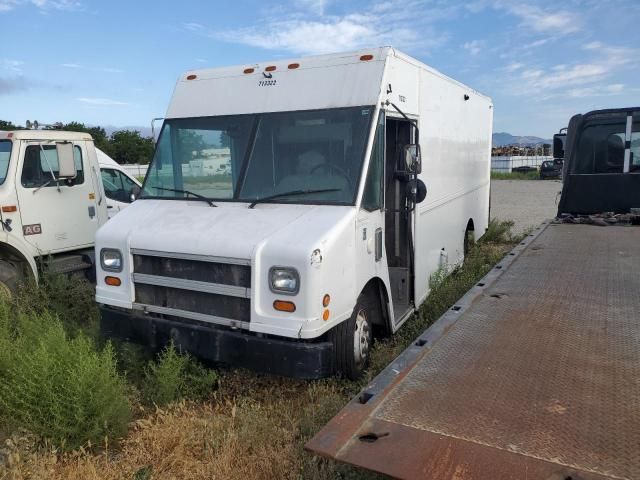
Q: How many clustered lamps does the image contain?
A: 3